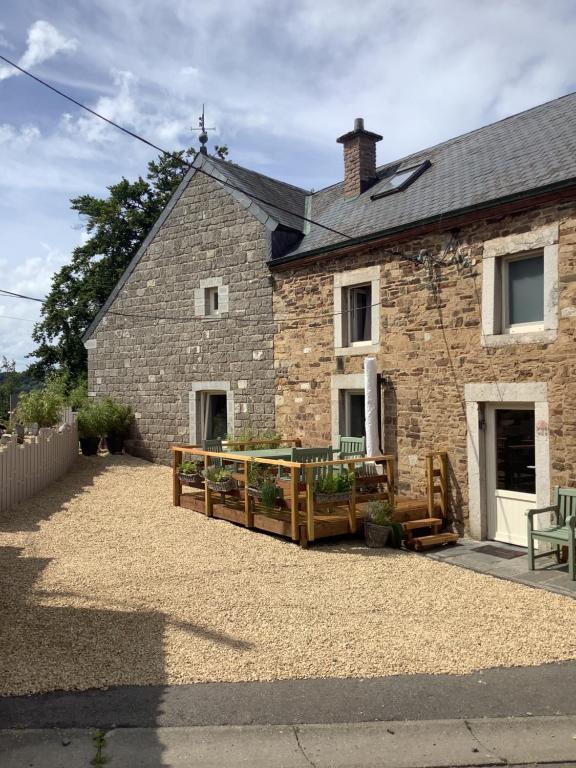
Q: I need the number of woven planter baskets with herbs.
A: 4